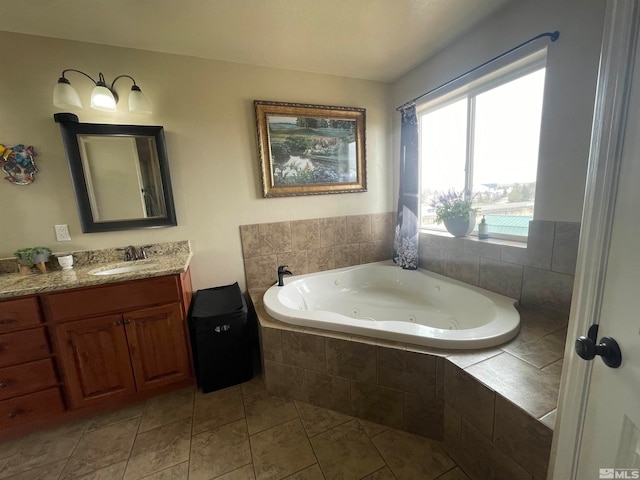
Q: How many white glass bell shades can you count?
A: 3